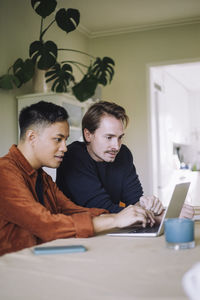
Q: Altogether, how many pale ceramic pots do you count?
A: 1